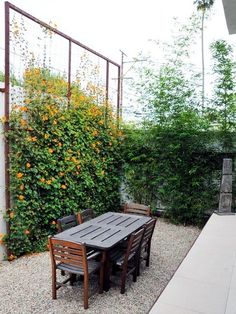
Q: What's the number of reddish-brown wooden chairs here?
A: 6